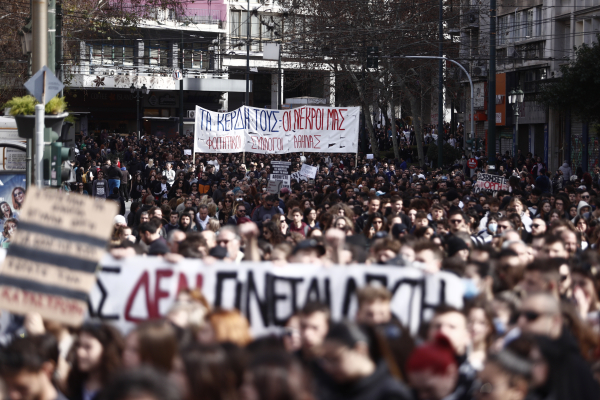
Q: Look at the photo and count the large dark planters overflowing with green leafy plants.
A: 1